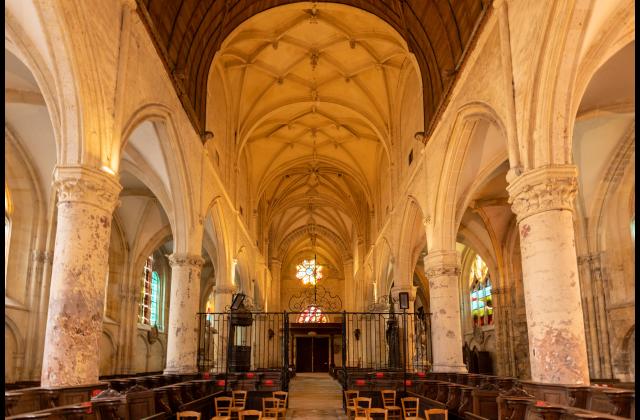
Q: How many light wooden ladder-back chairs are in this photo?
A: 12